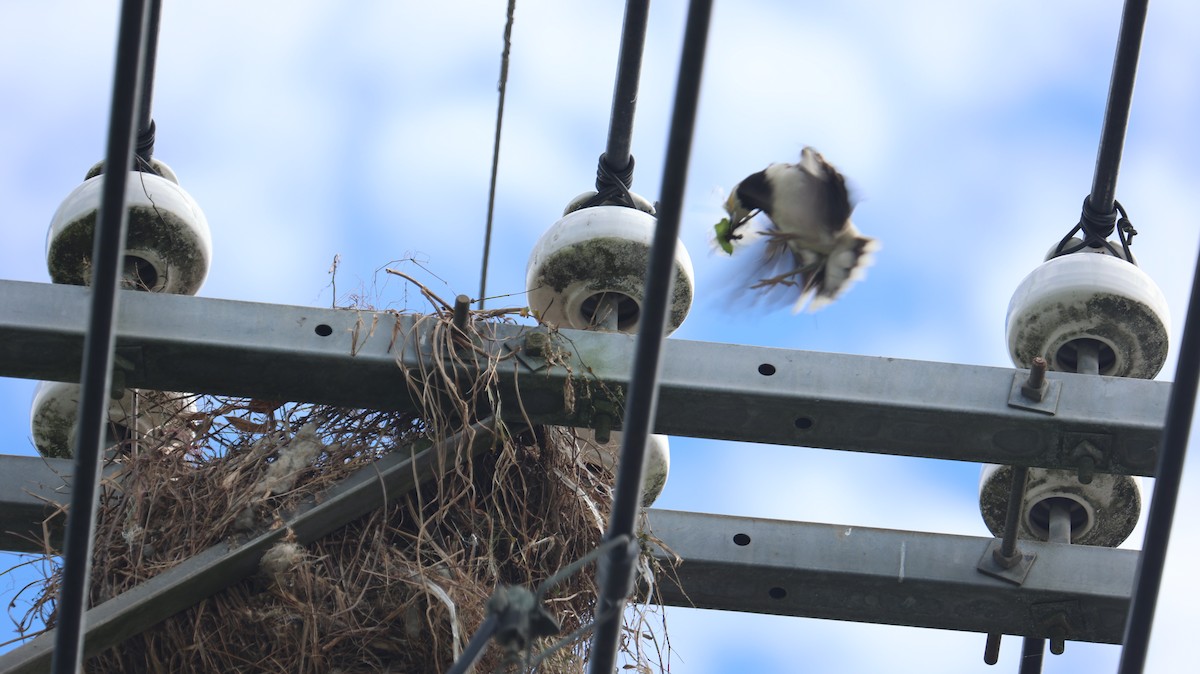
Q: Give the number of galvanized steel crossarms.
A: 2